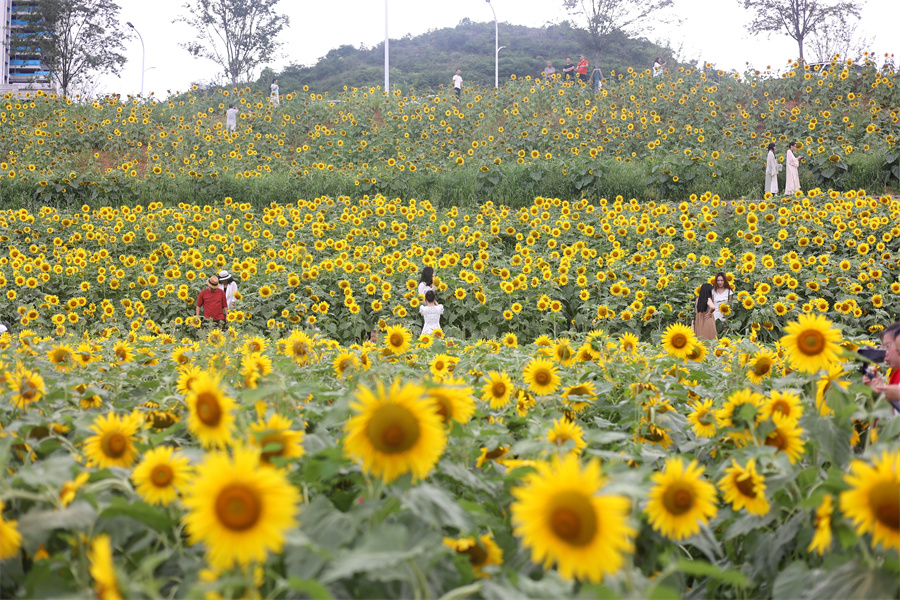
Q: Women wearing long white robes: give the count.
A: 2